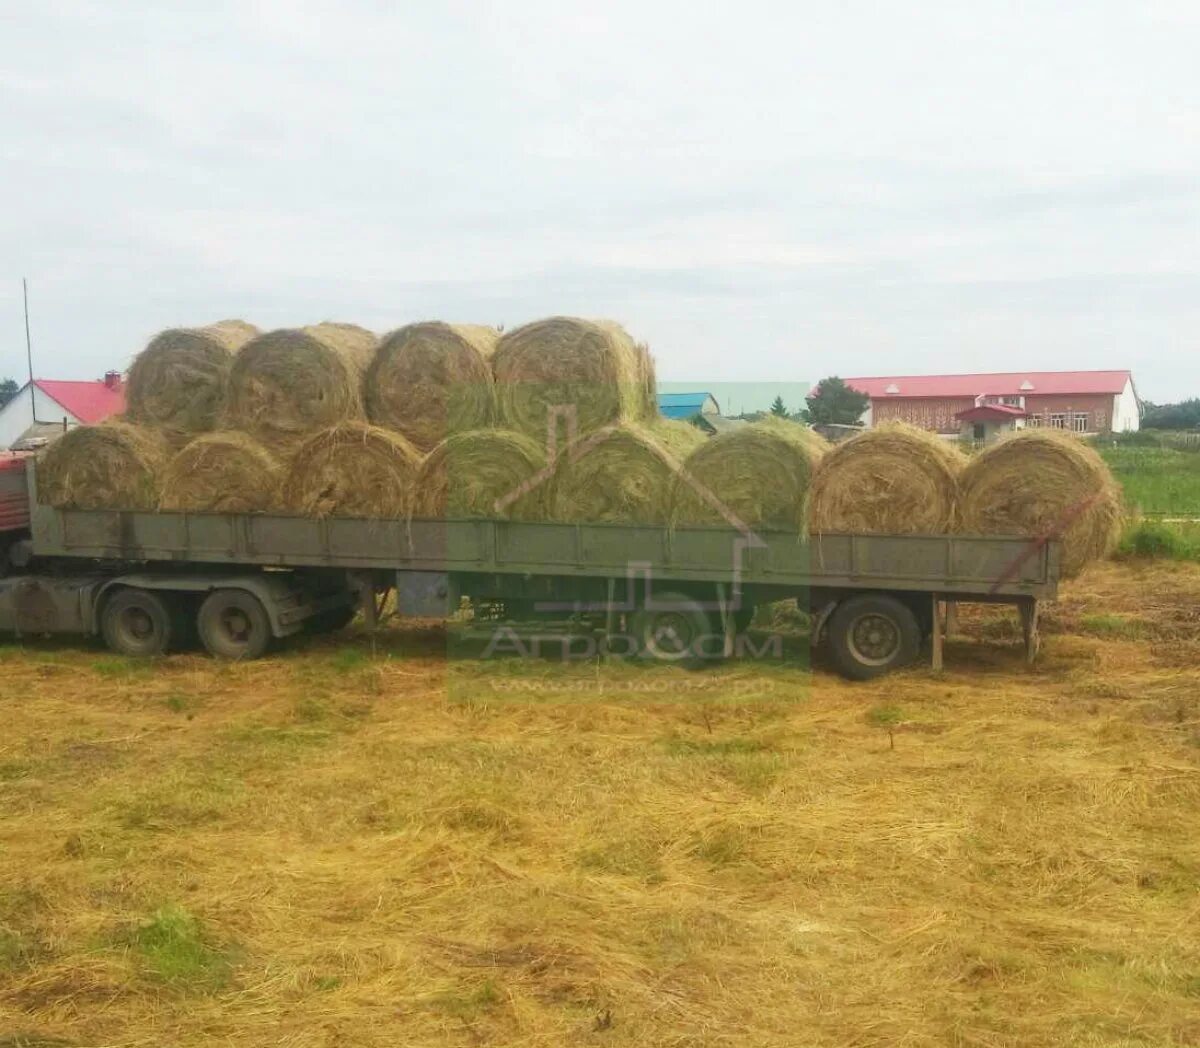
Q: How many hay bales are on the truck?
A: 12